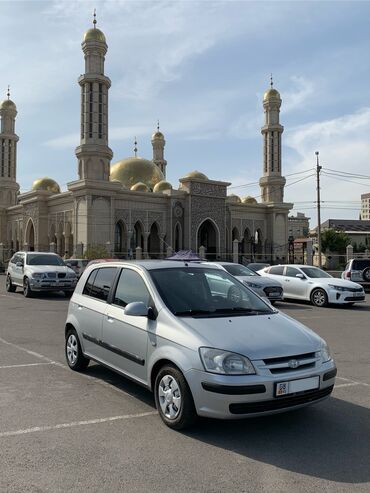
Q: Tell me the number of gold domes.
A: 11